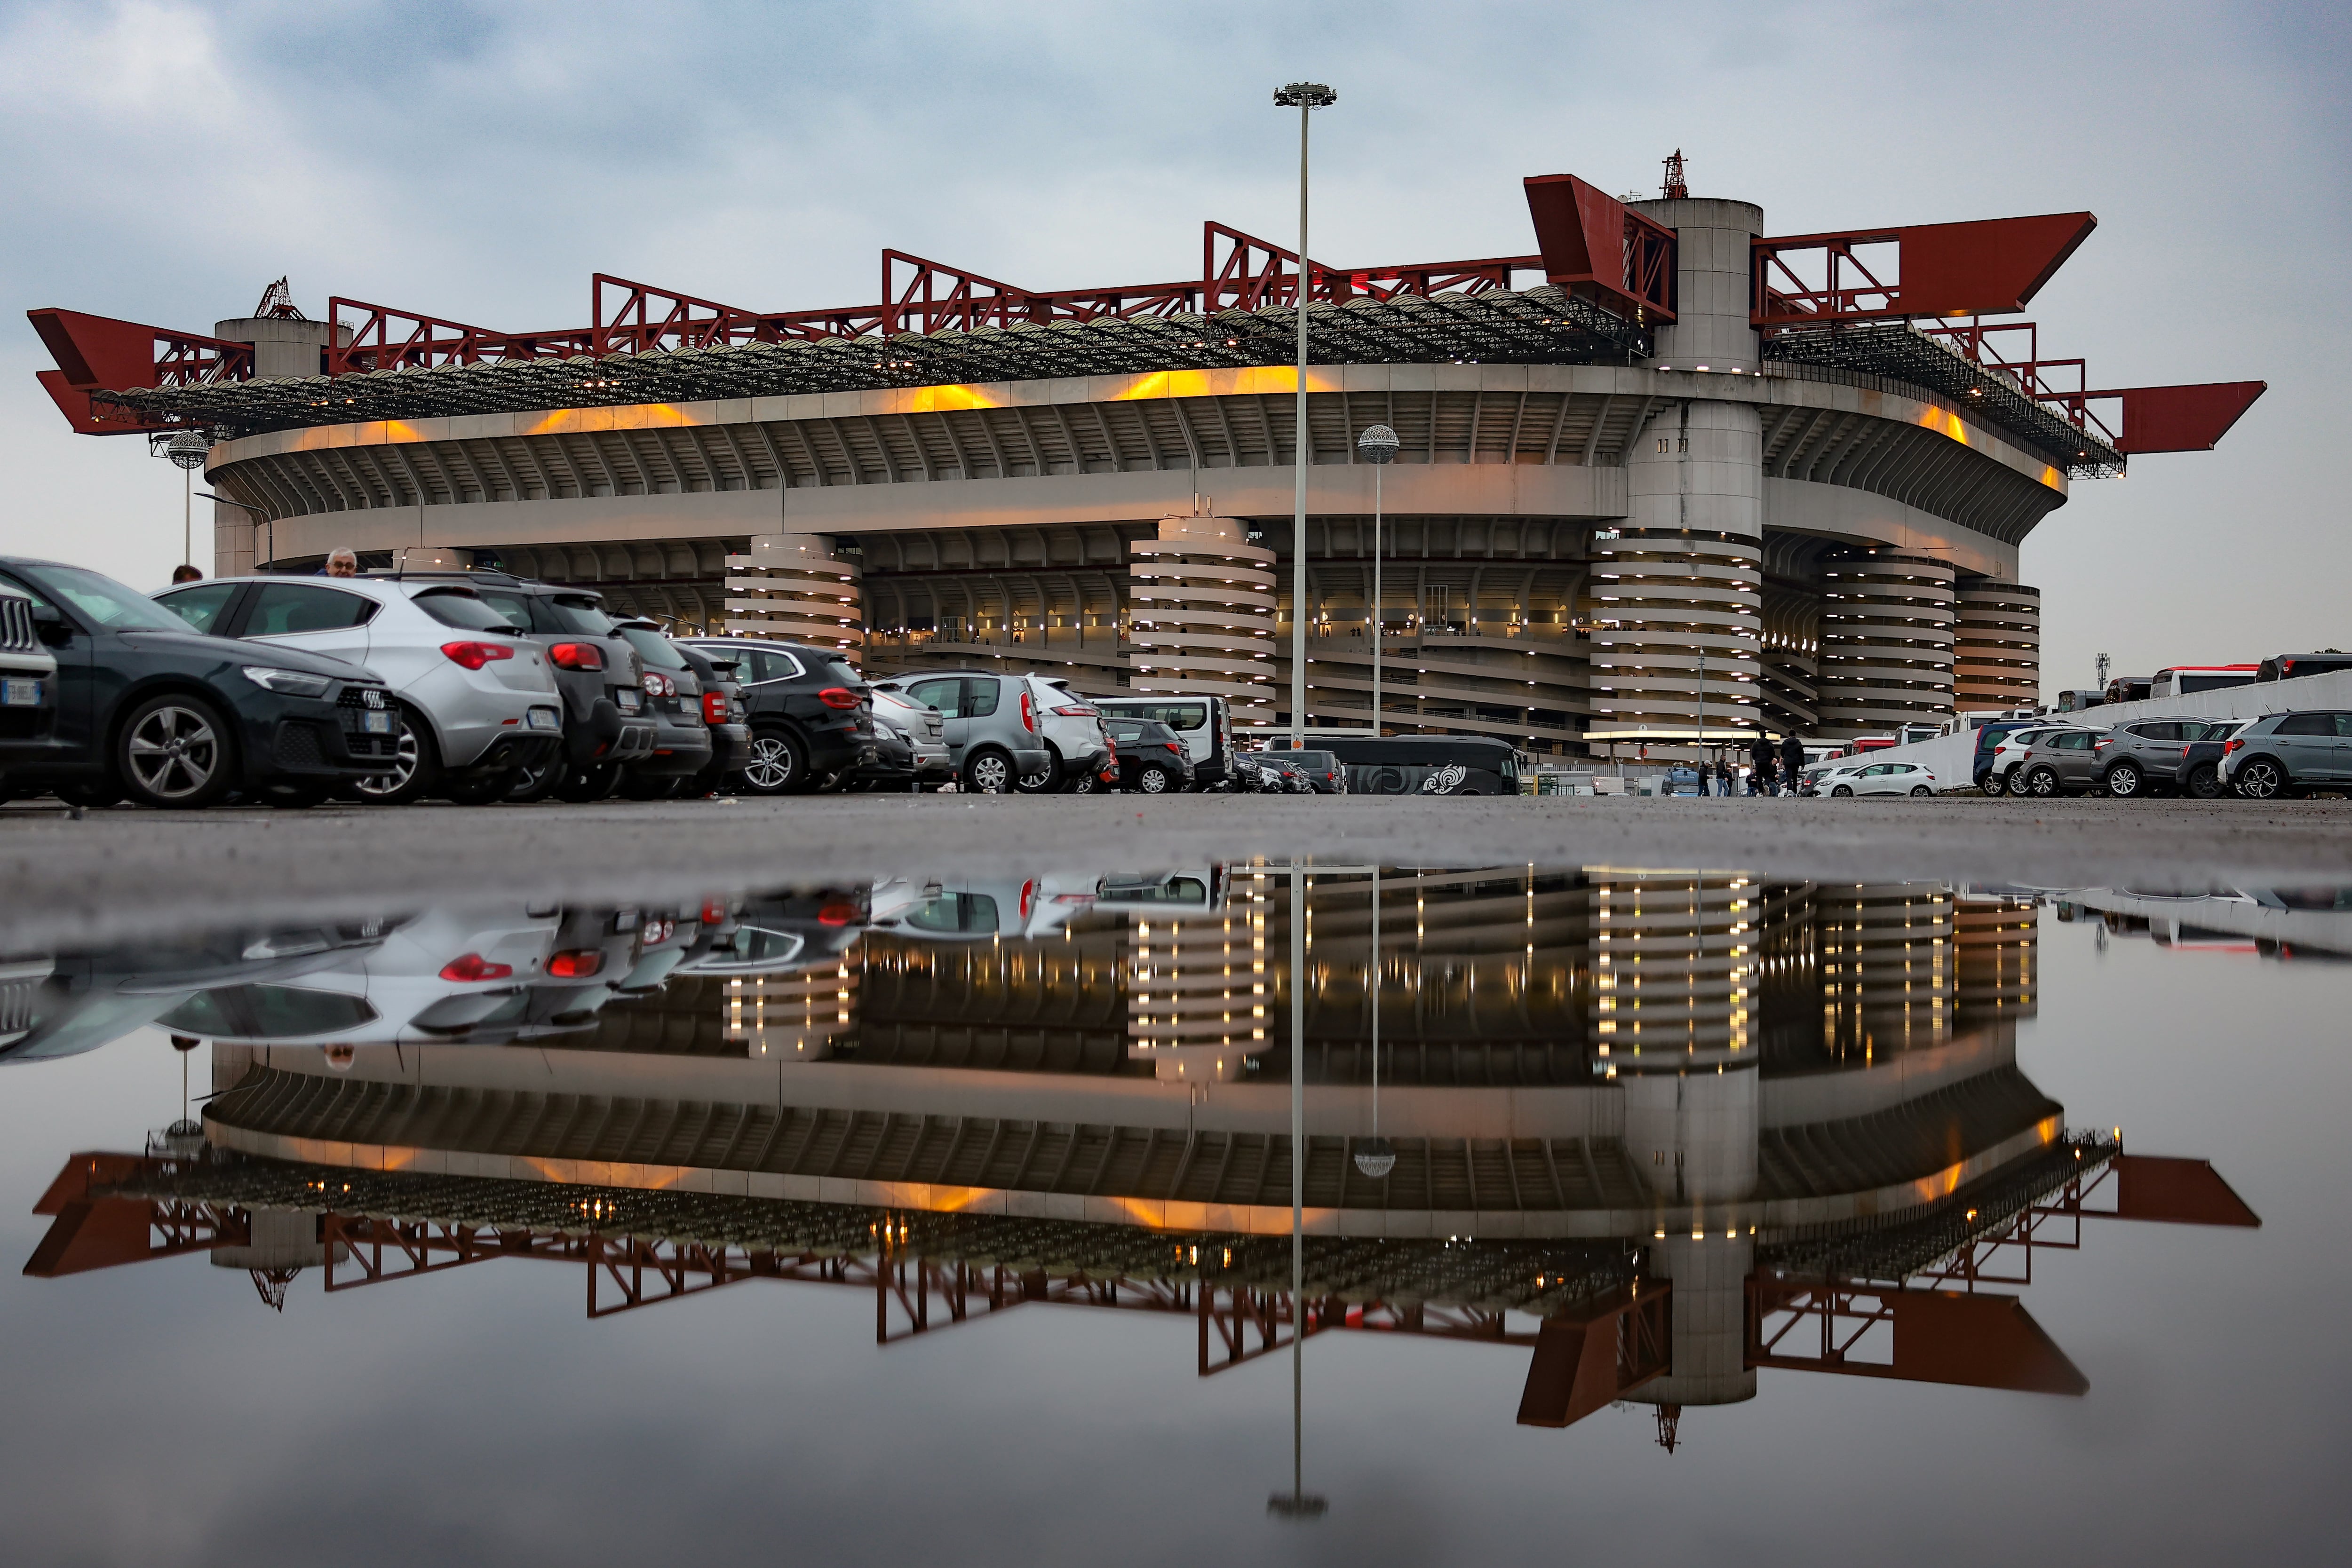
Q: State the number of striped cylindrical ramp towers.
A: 5